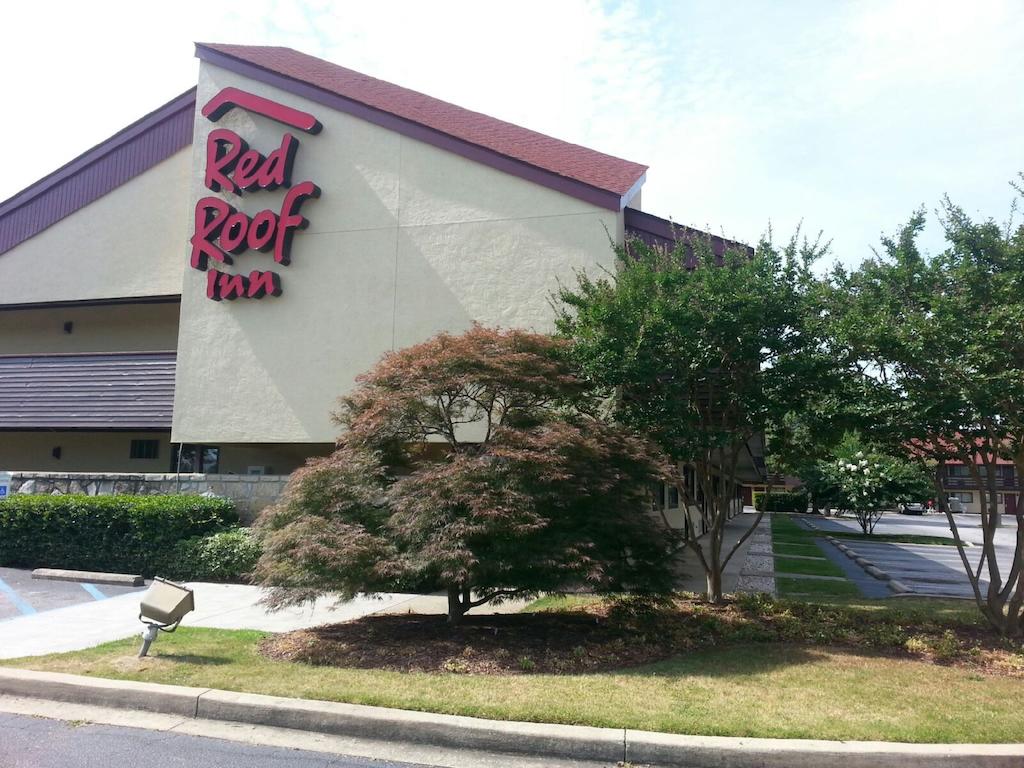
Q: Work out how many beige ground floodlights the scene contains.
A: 1